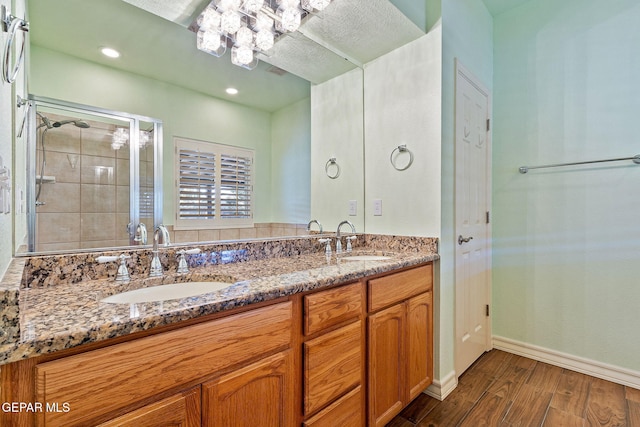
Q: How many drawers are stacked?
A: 3